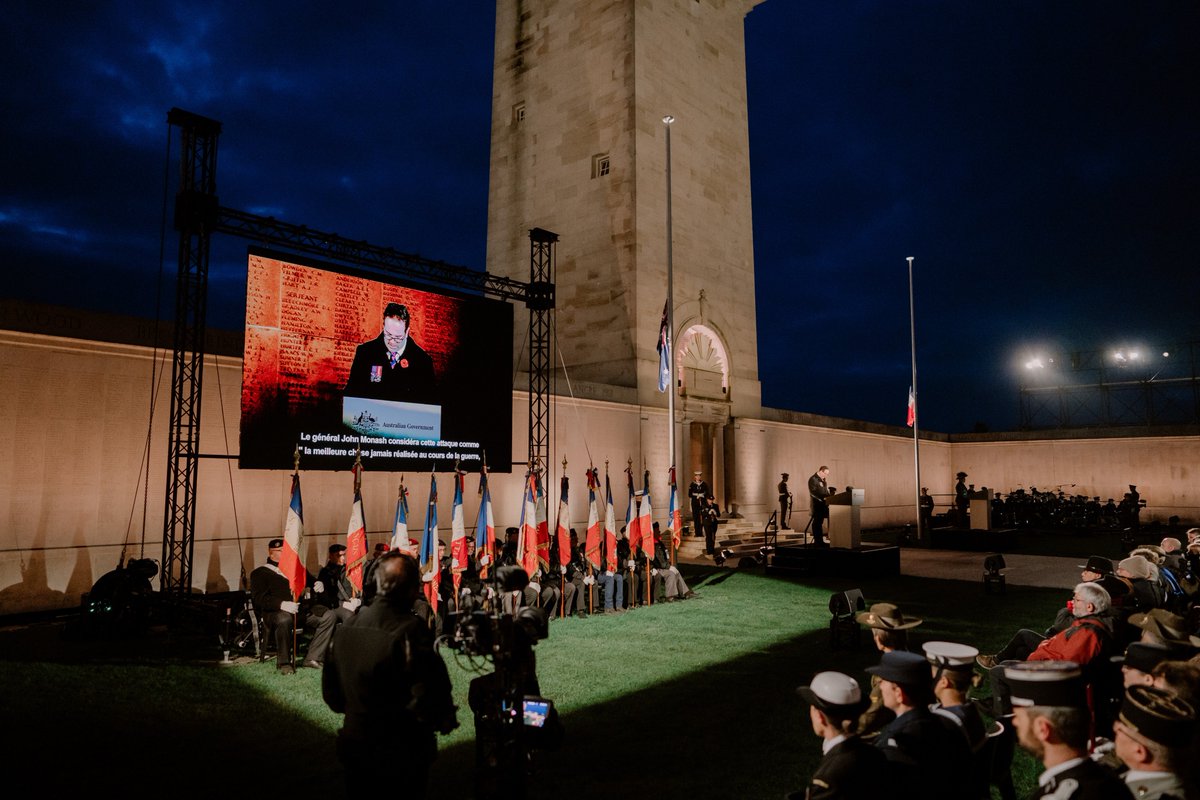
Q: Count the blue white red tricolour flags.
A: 15